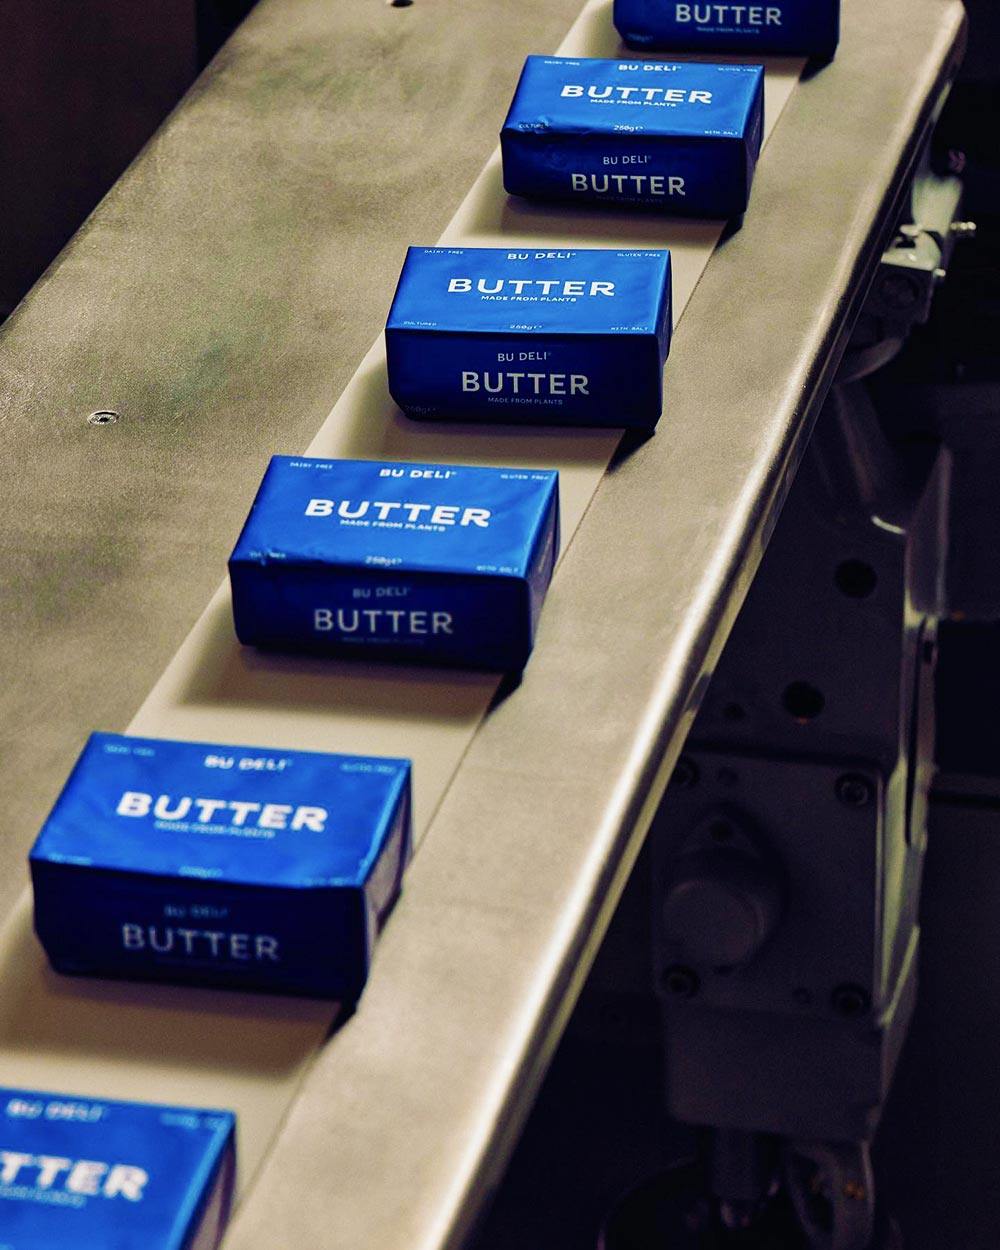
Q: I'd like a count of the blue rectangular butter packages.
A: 6